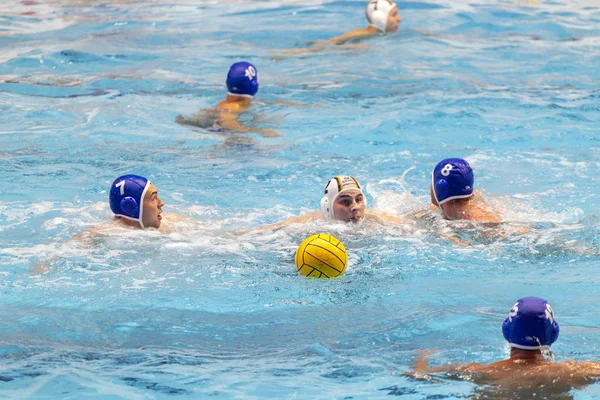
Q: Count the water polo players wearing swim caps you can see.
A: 6